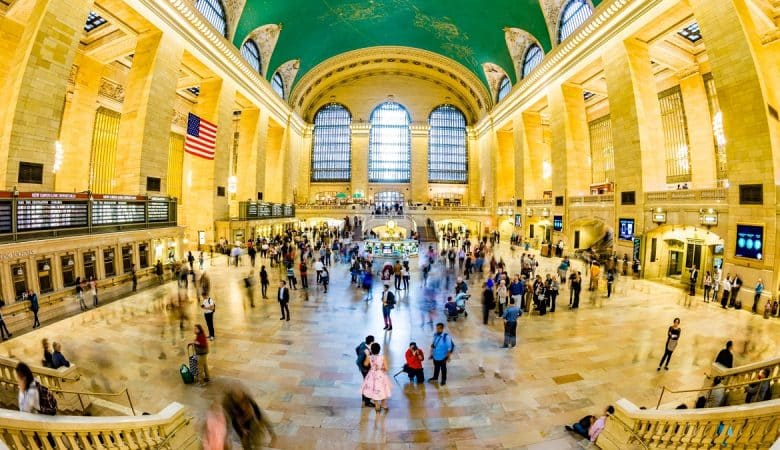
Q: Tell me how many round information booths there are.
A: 1